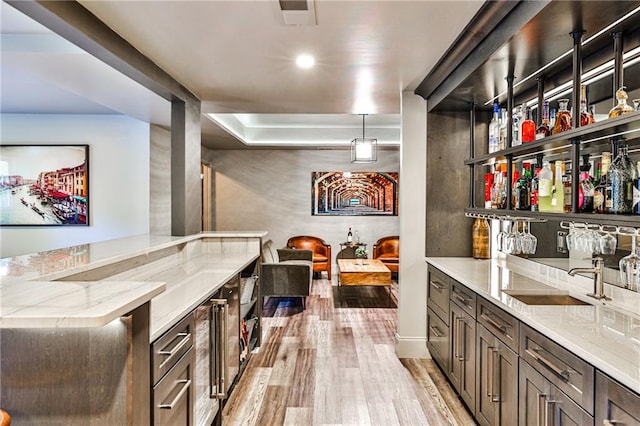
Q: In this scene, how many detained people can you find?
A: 0